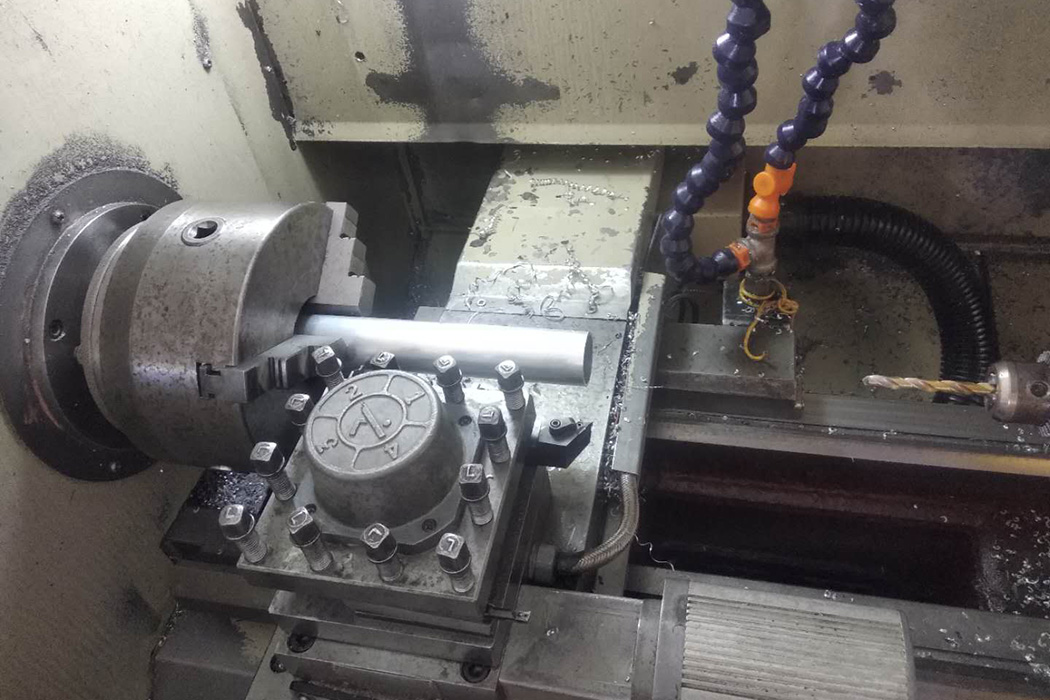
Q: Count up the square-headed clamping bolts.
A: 12